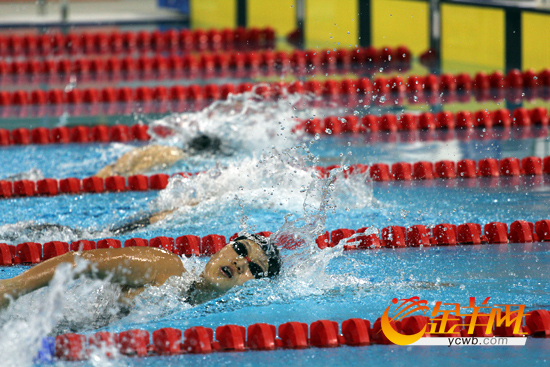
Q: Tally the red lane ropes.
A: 7